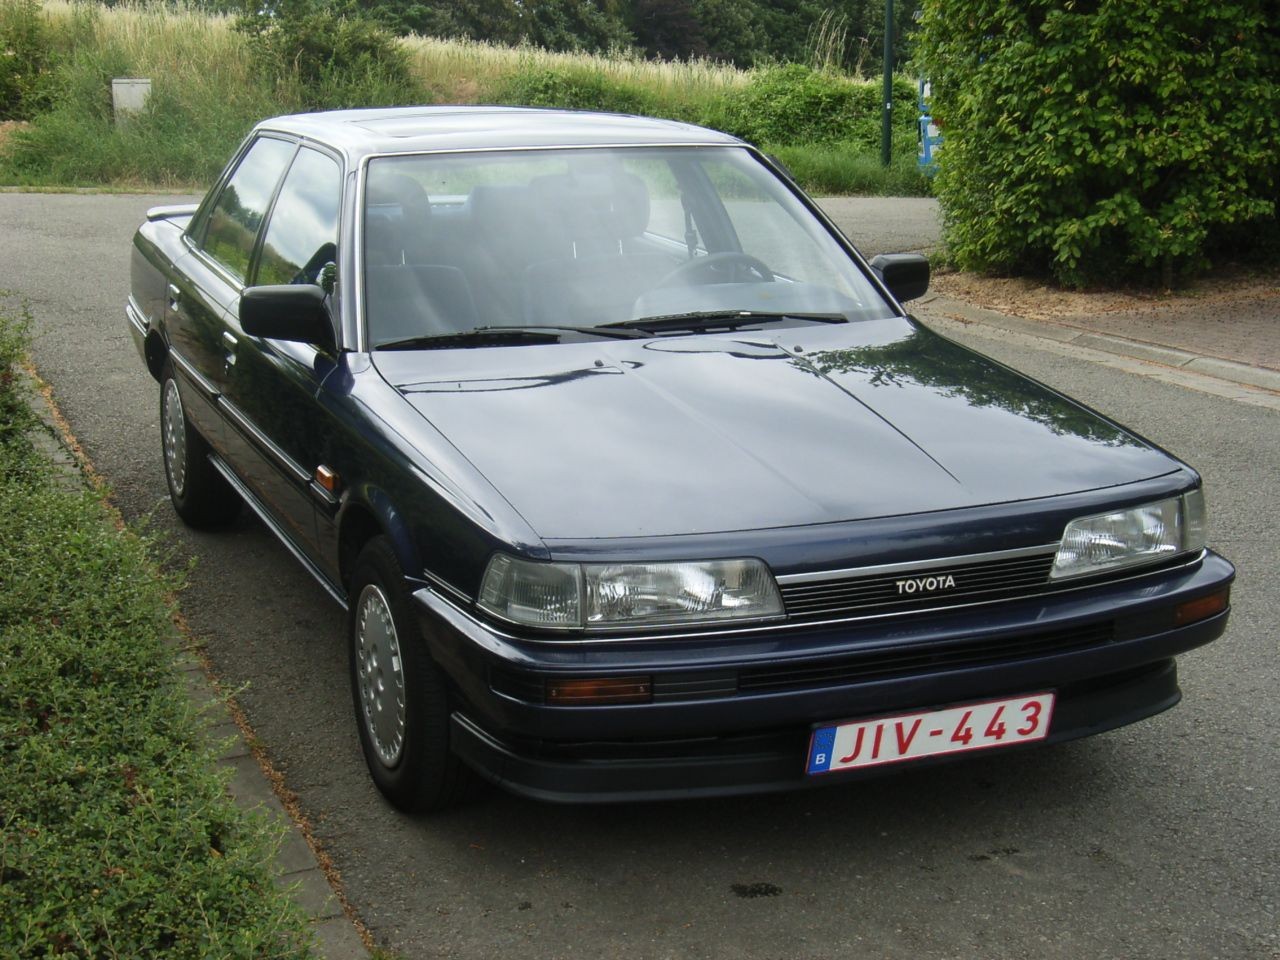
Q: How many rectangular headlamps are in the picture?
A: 2